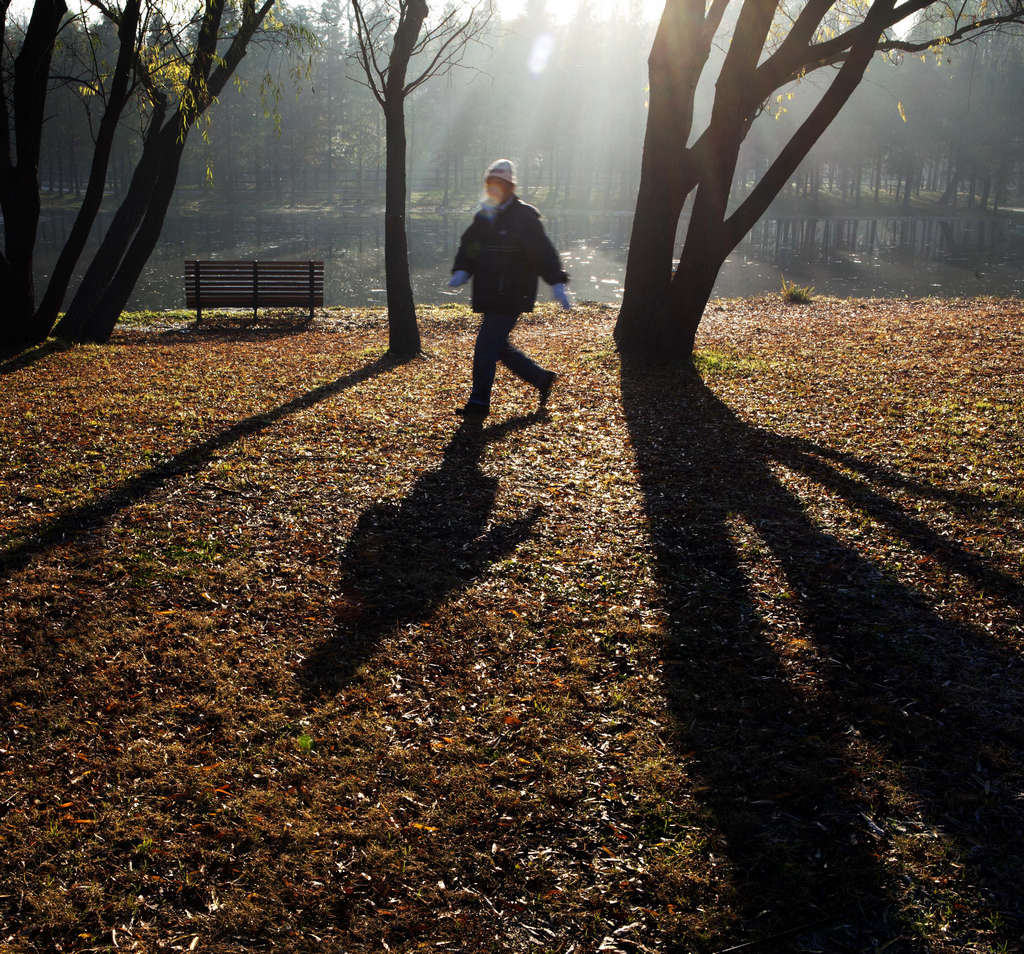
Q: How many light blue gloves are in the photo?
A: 2